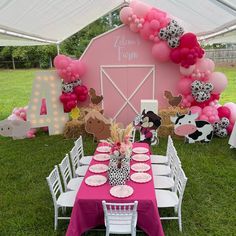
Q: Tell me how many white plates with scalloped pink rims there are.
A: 9